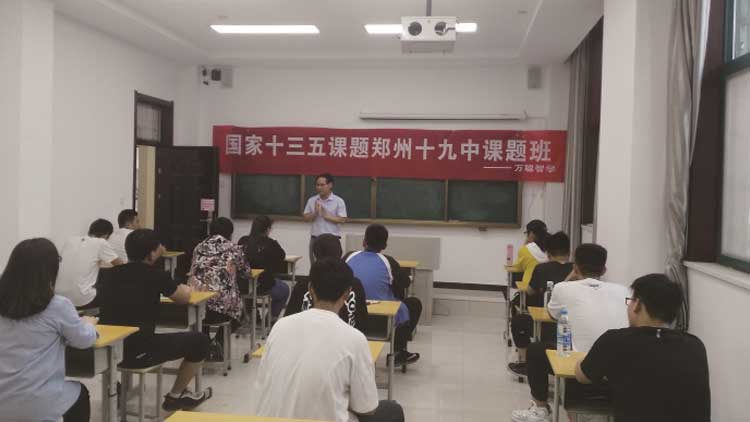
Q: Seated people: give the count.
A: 13